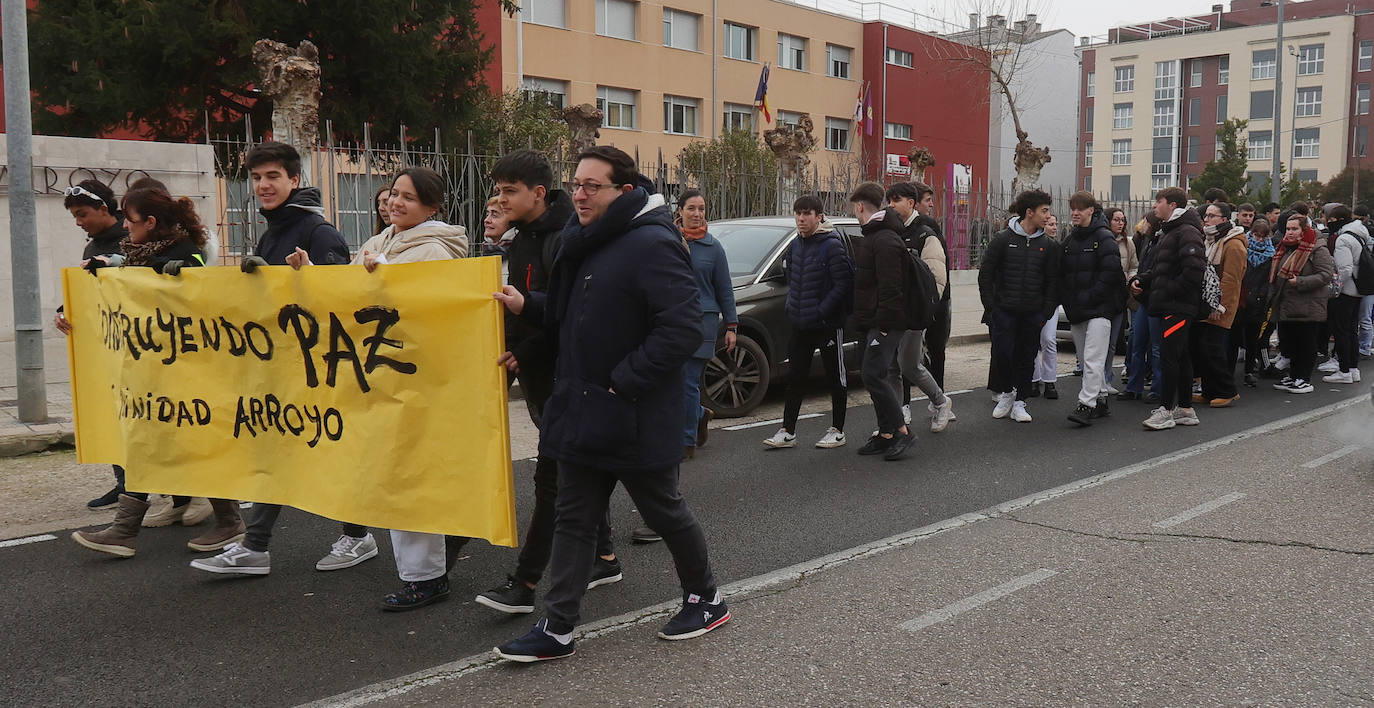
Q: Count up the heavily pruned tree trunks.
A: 5